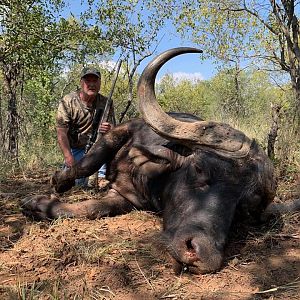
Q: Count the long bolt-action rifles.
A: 1